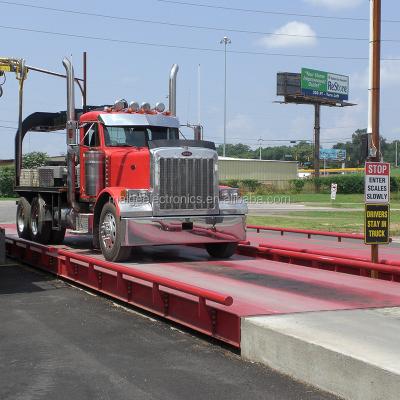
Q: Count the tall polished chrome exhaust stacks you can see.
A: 2